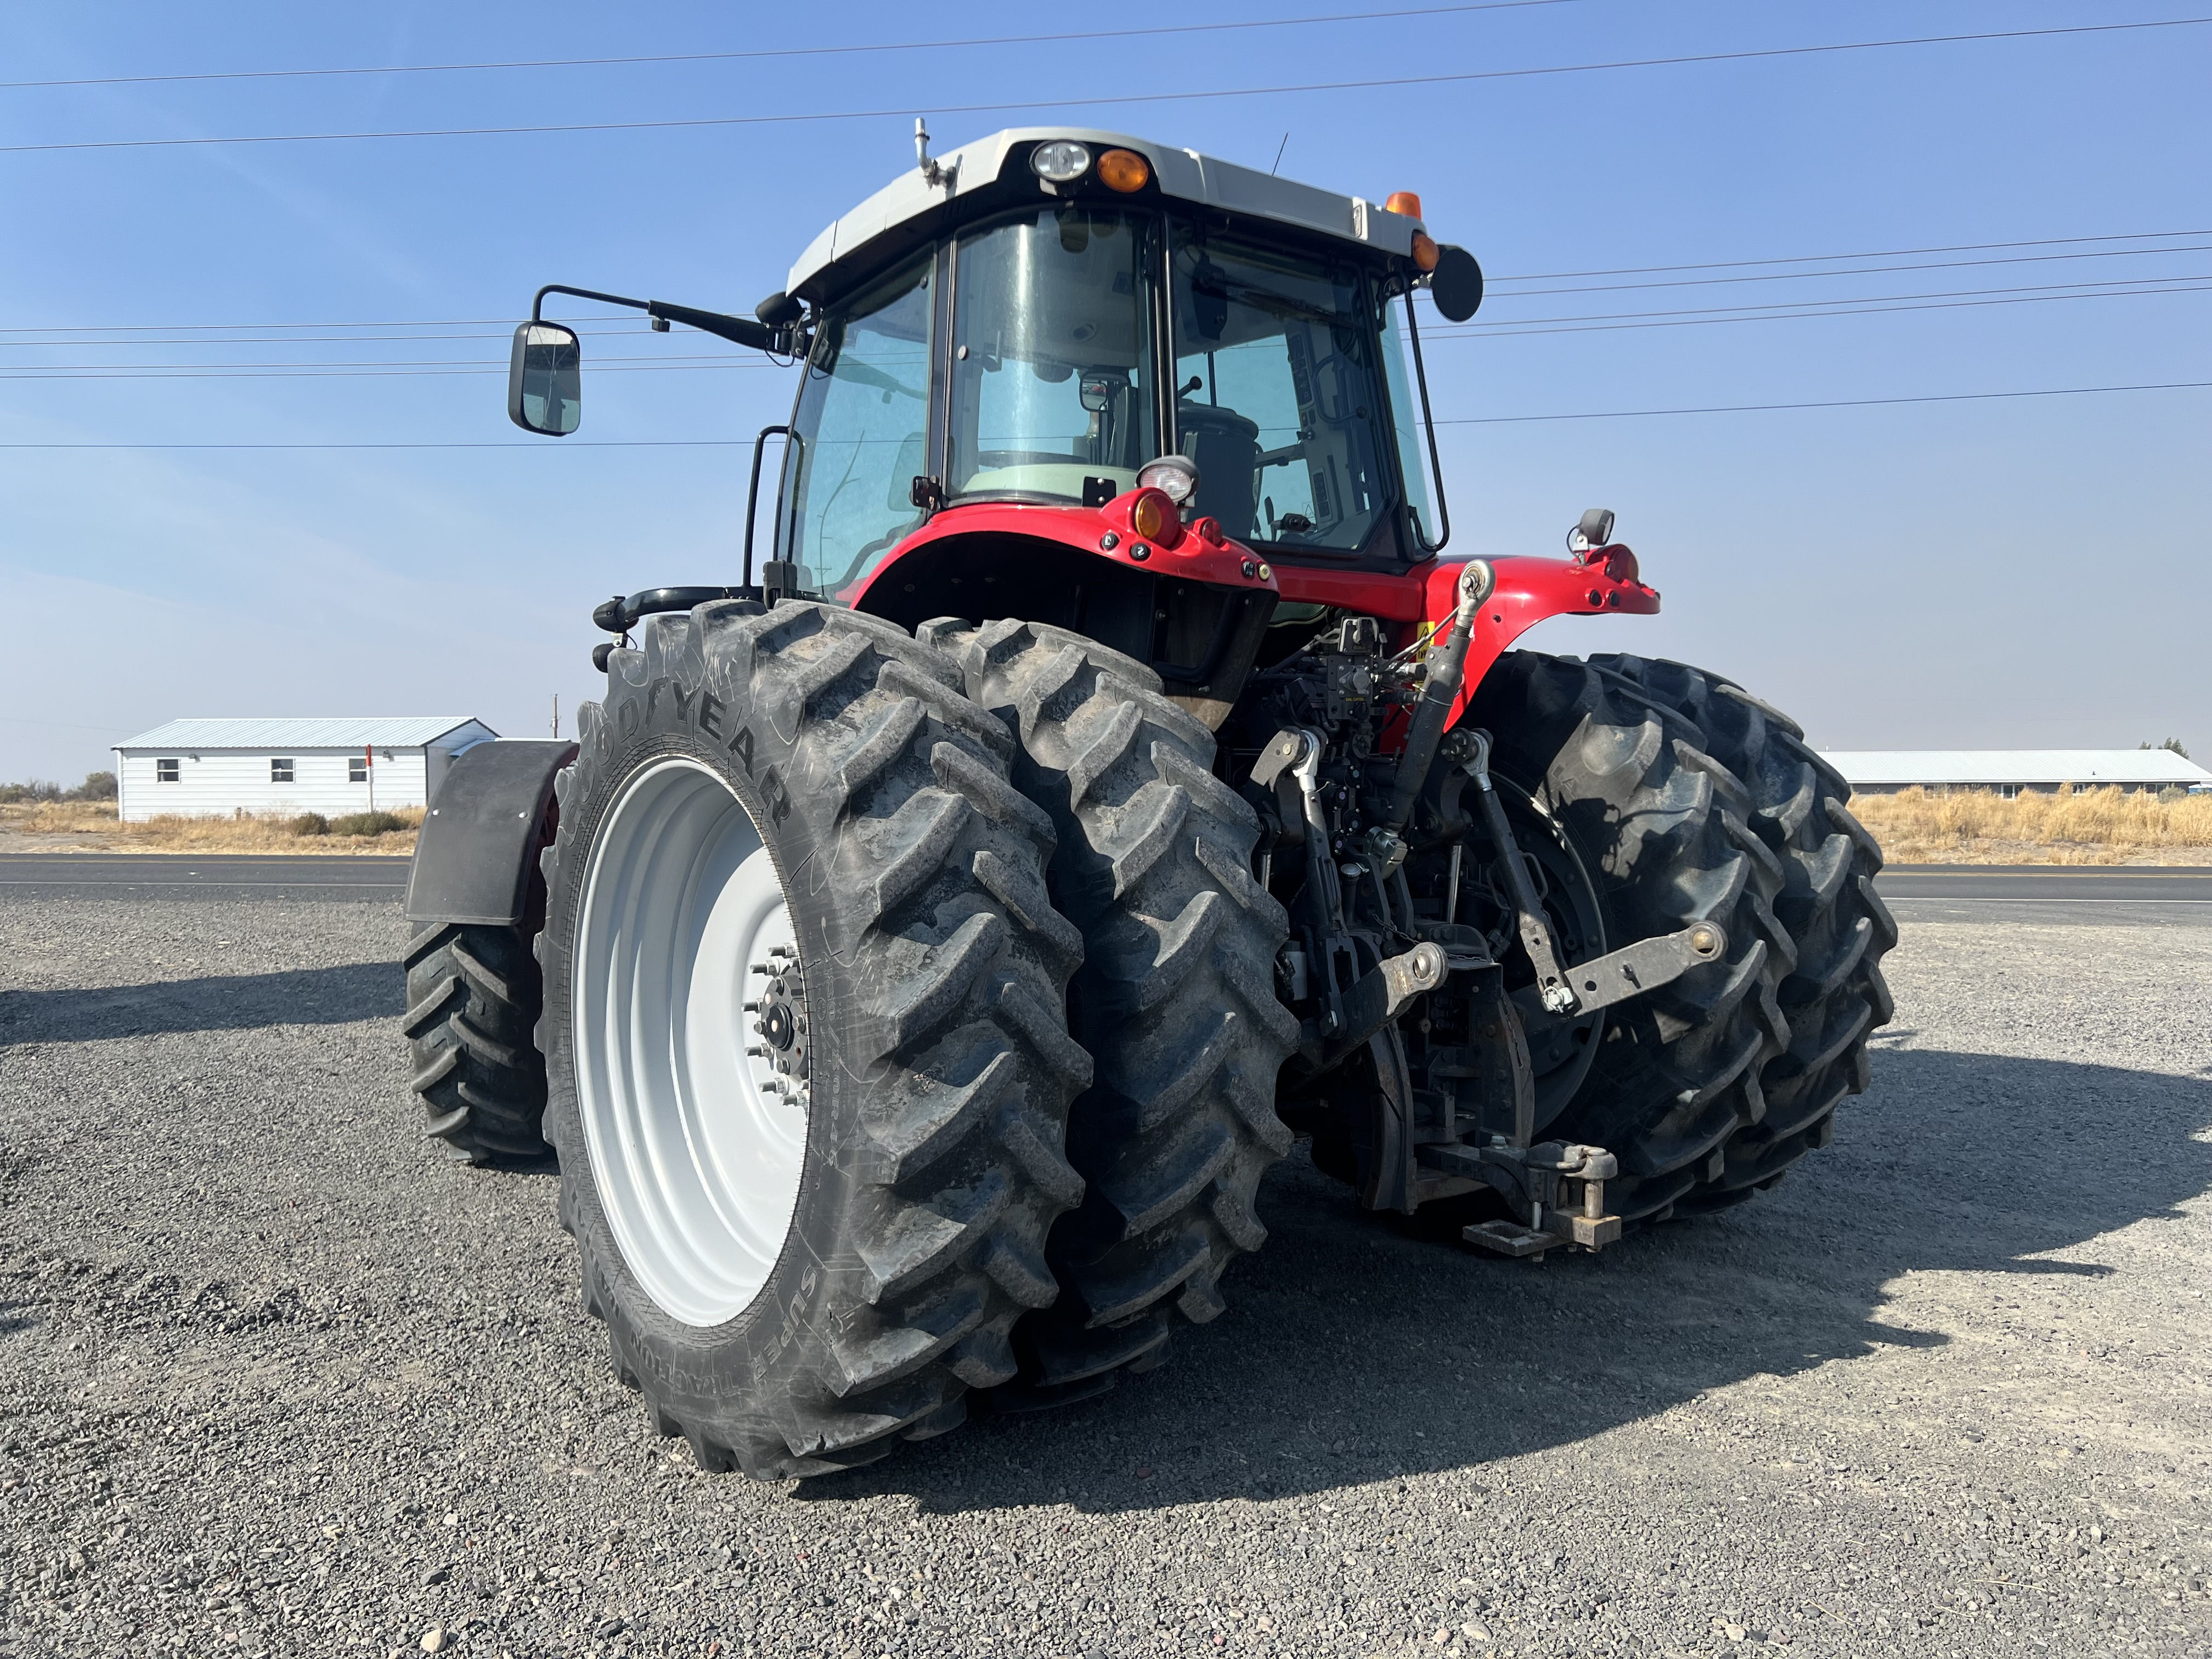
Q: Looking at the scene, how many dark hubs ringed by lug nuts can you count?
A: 1